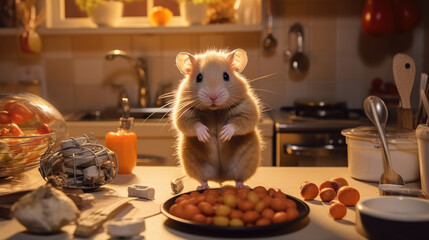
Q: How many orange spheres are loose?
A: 6